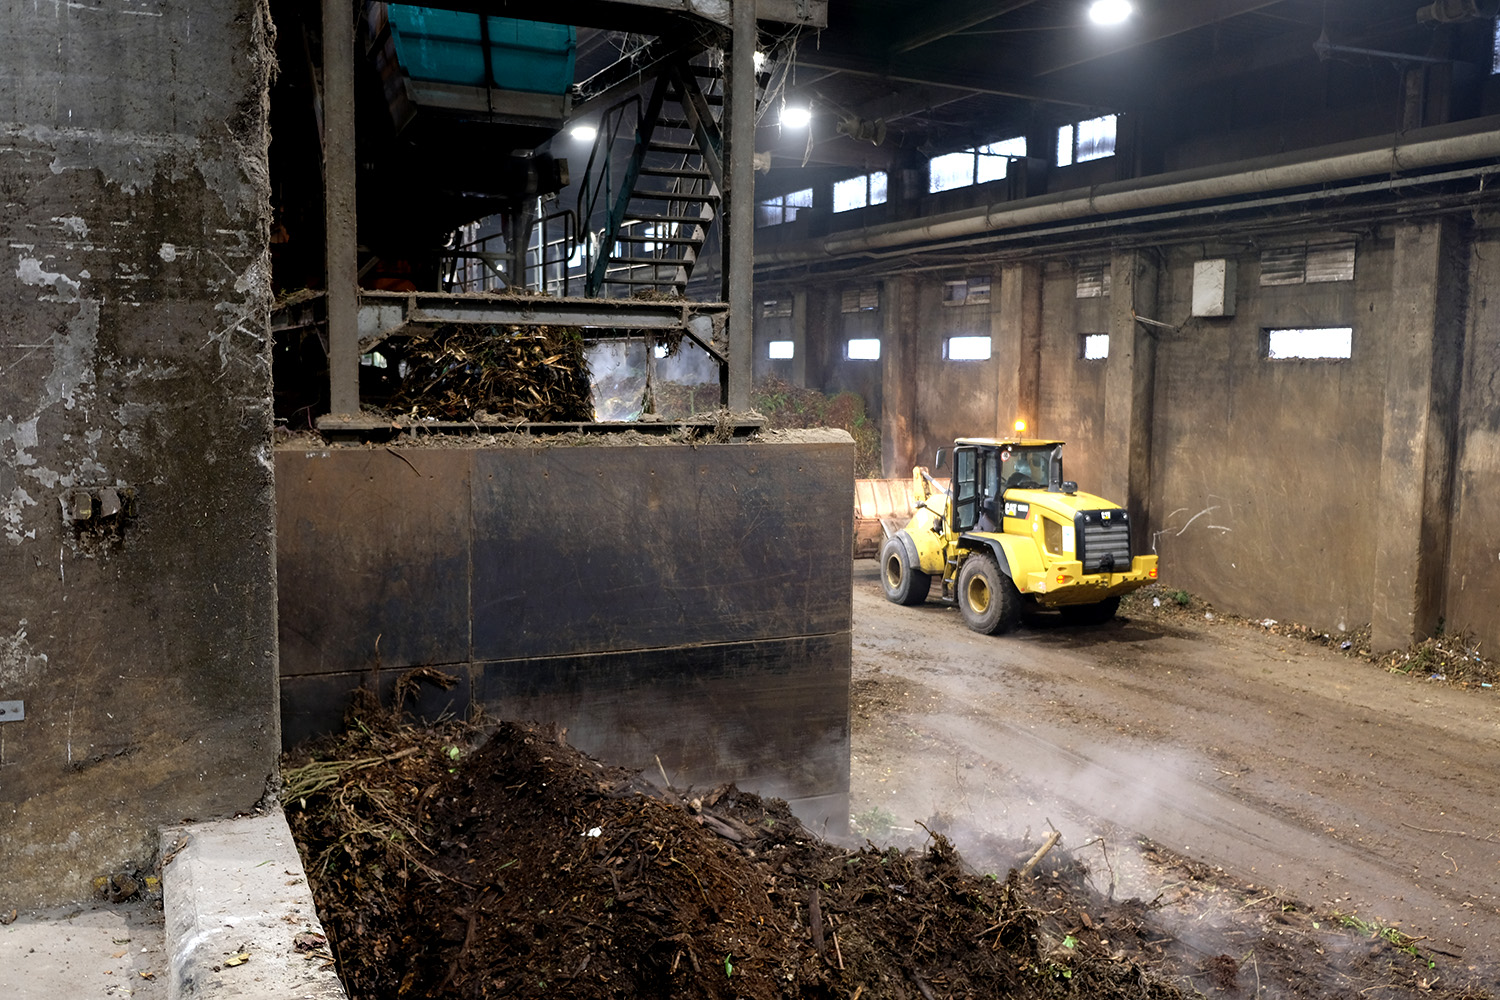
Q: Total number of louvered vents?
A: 5